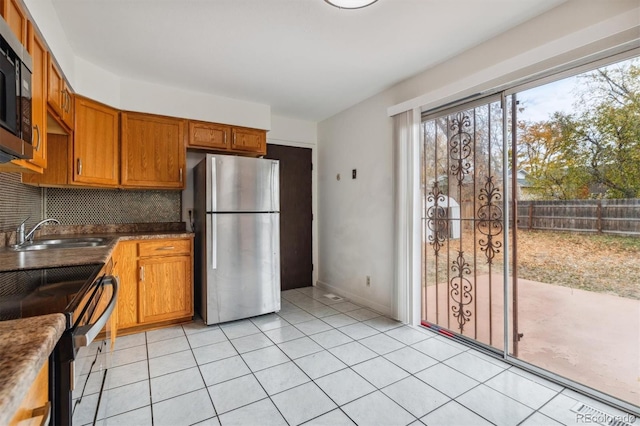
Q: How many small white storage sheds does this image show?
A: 1